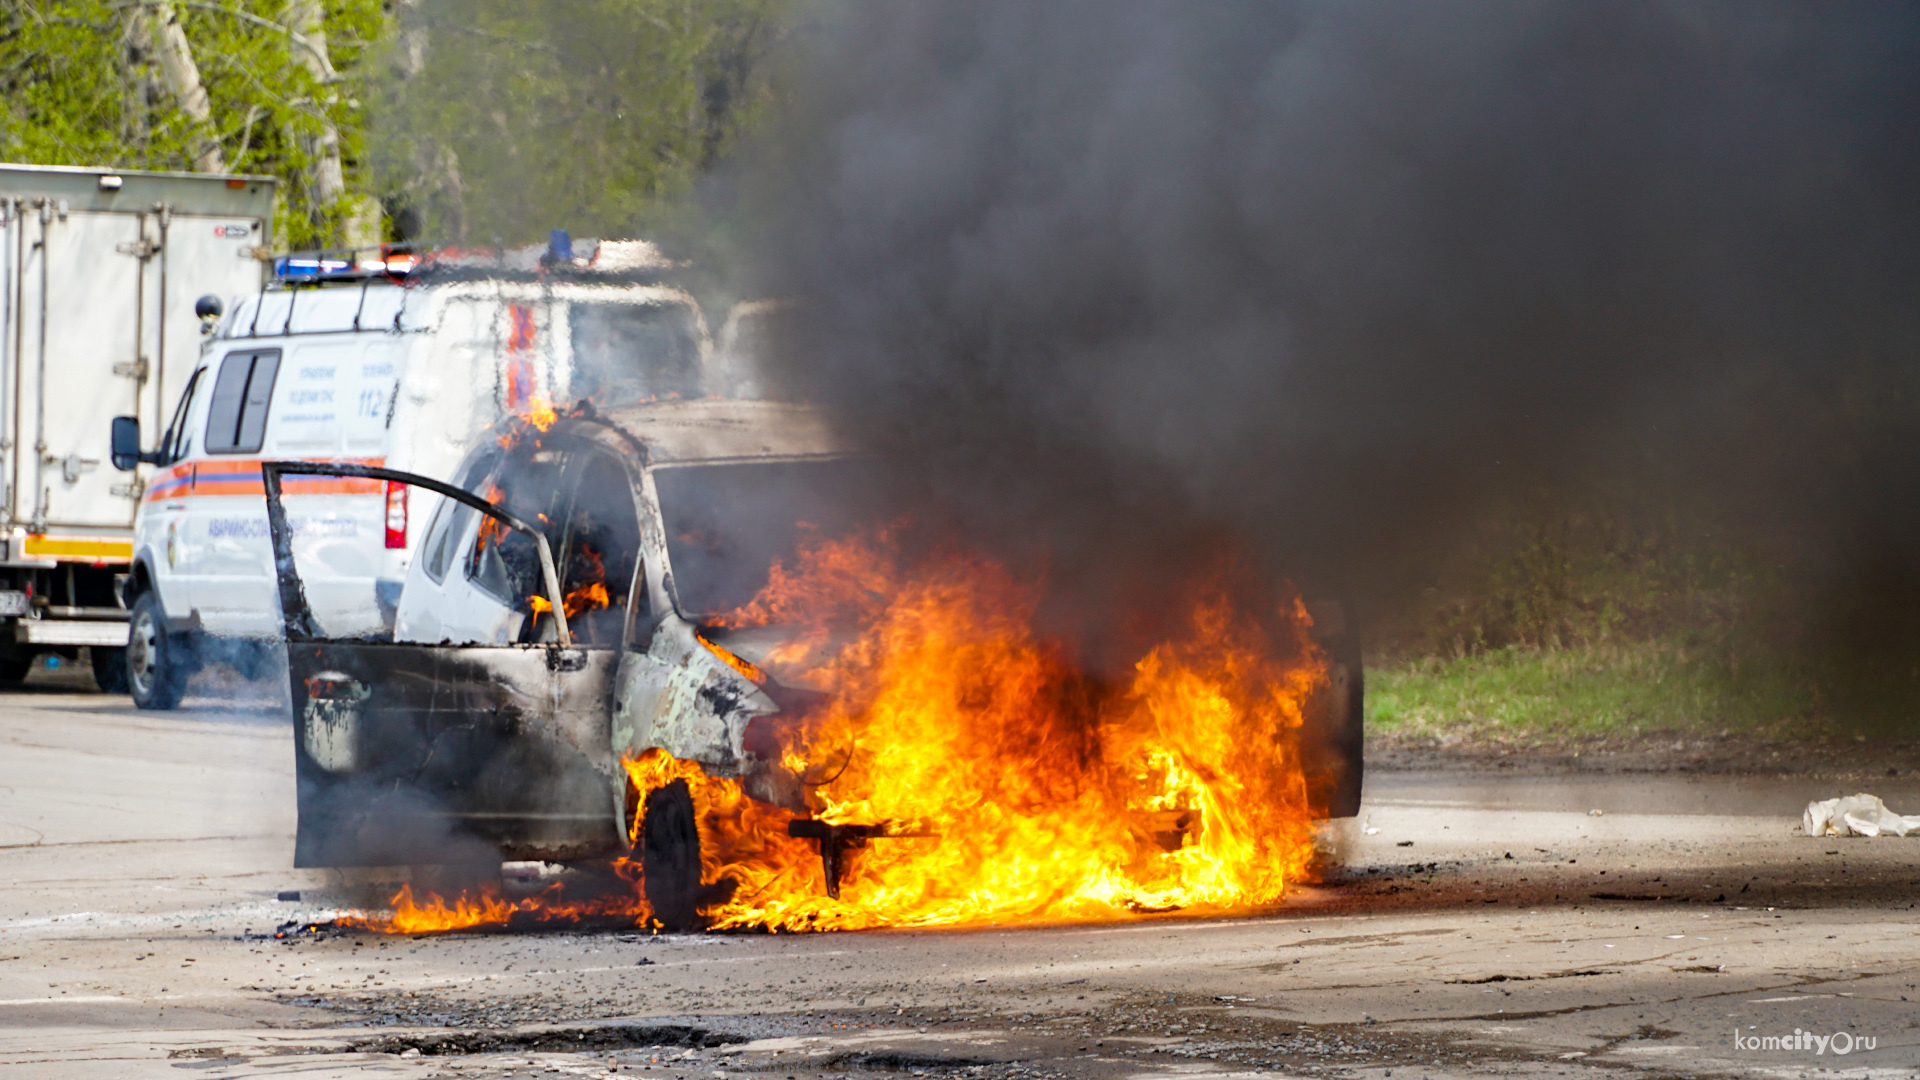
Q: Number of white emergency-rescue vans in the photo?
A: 1